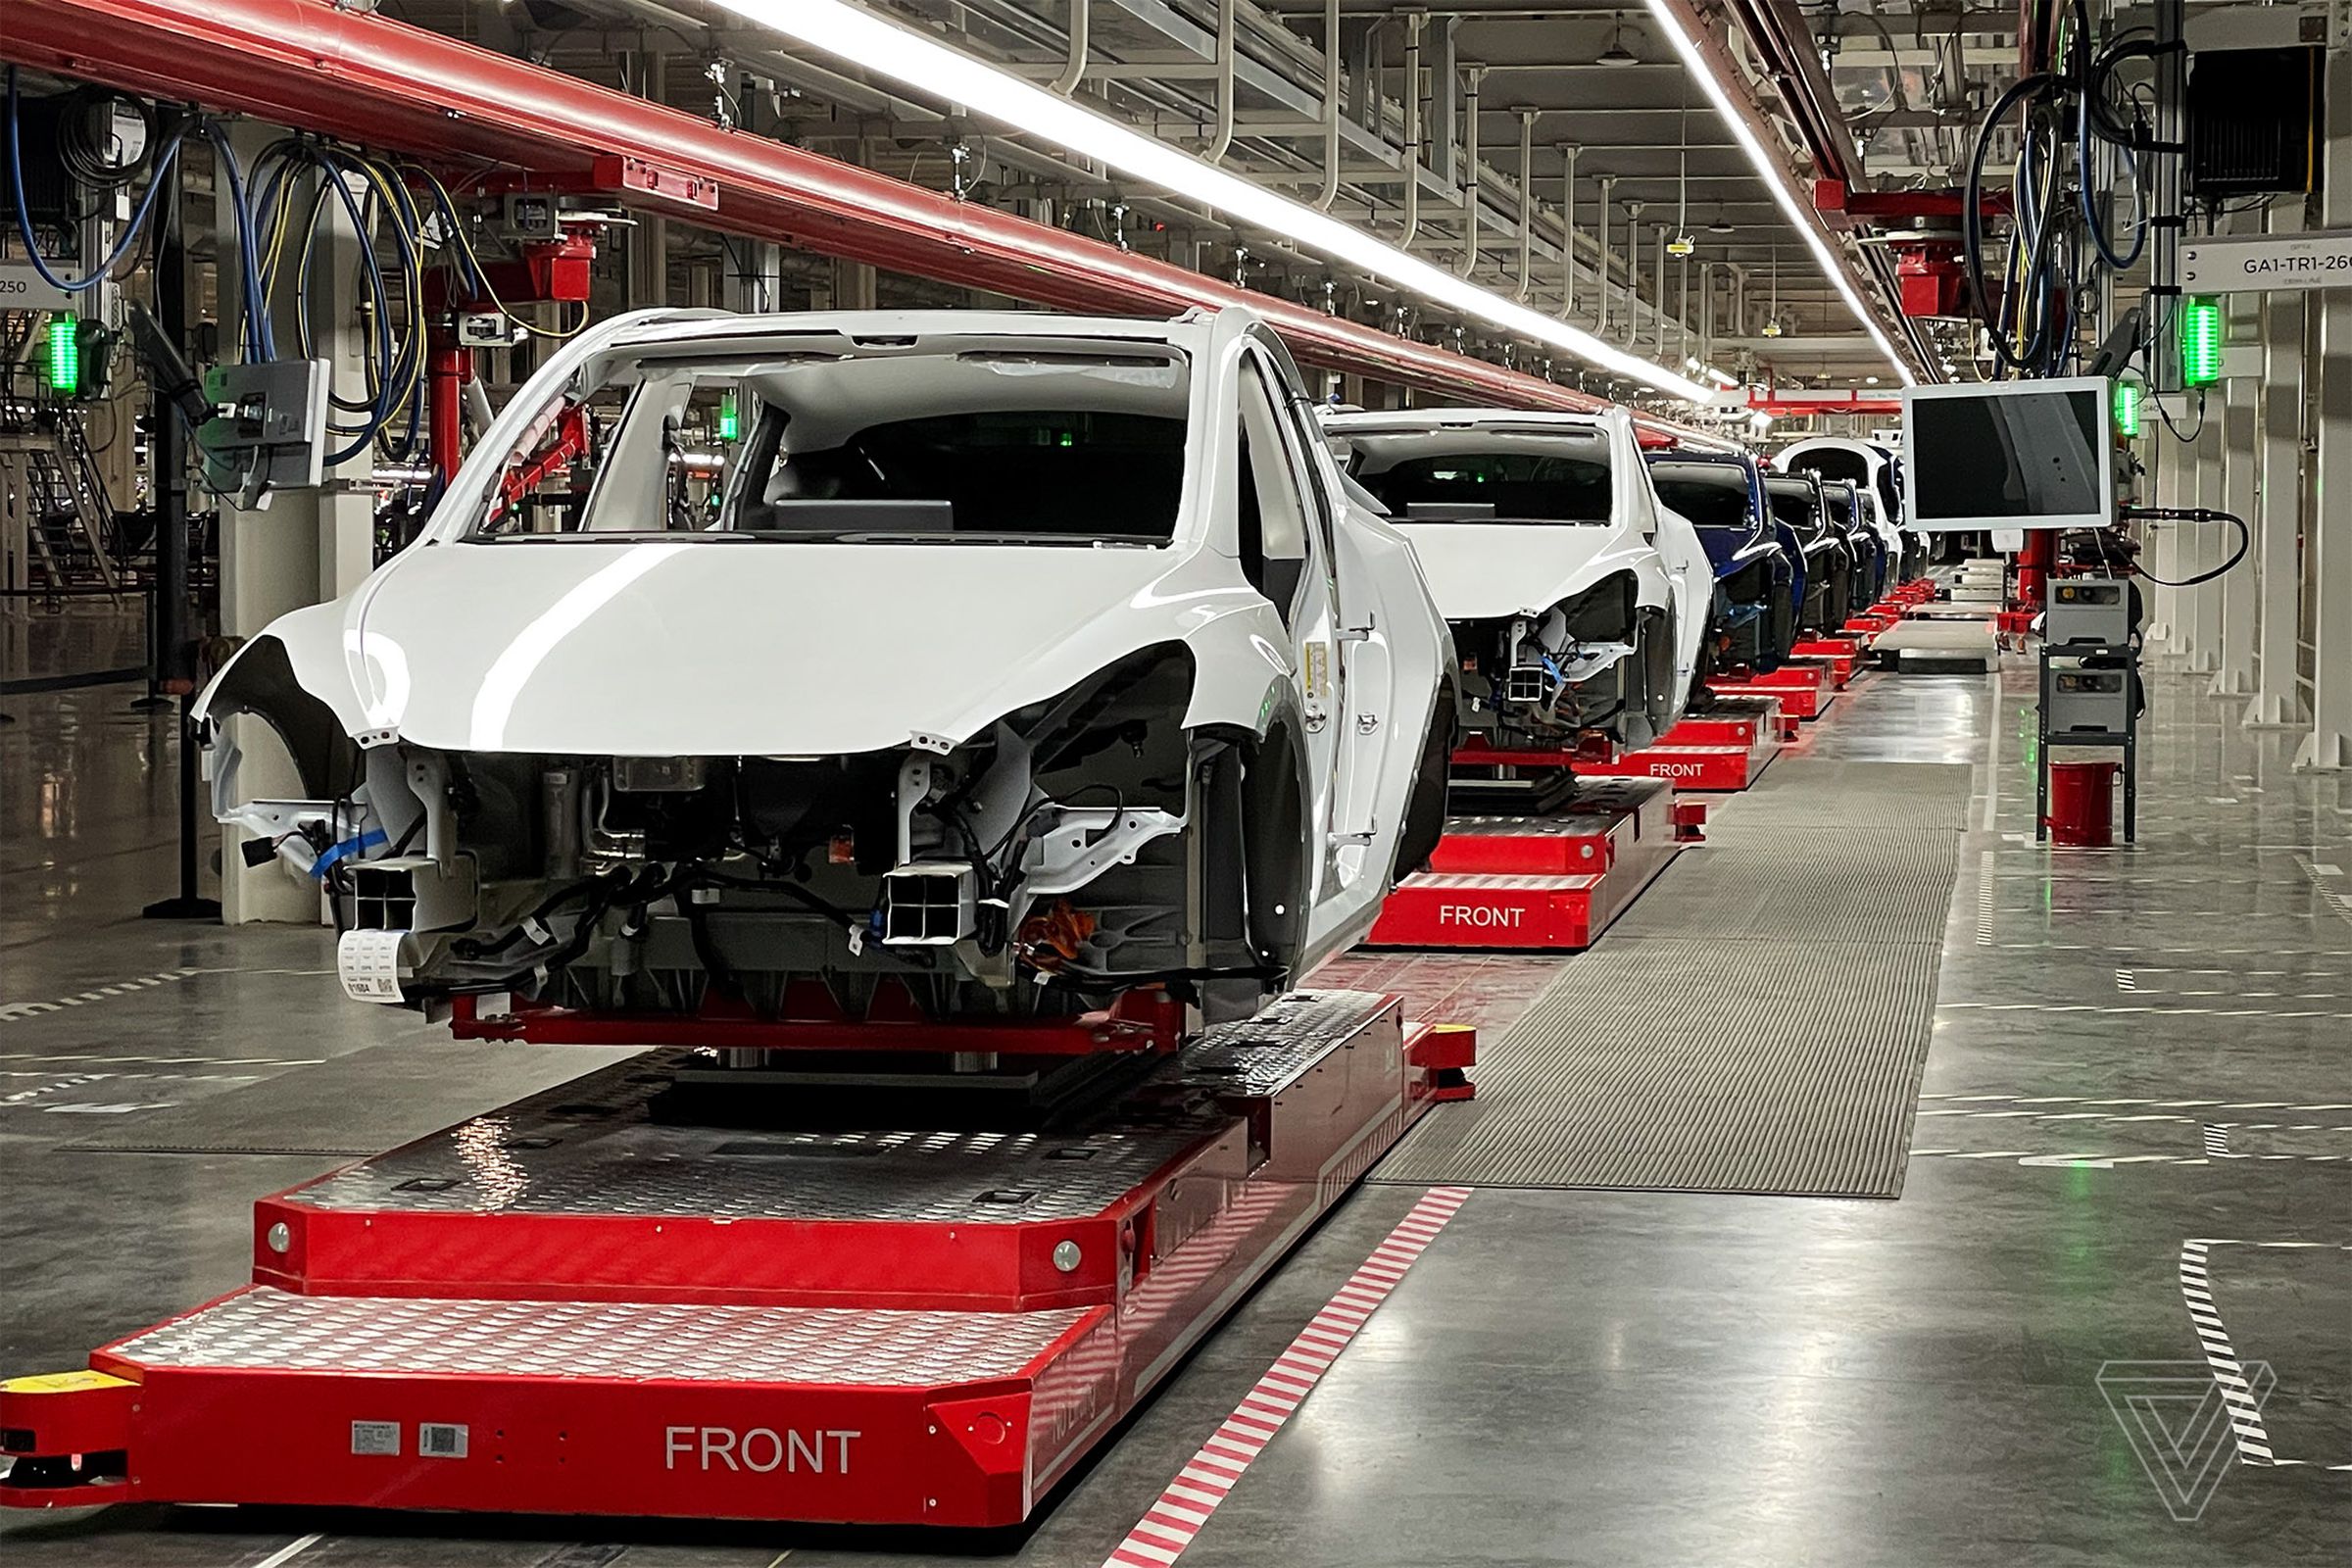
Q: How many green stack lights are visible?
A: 4